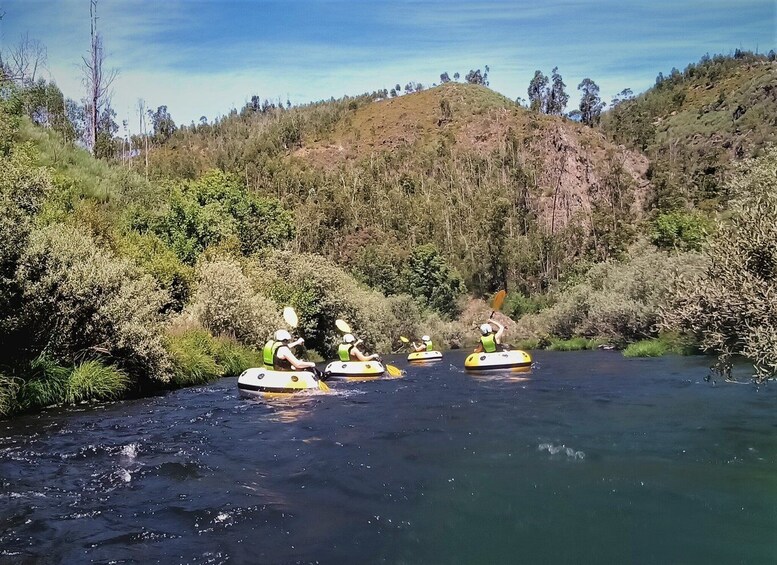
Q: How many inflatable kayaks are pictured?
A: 4